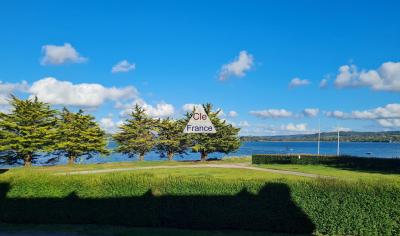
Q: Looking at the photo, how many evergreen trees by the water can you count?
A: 5